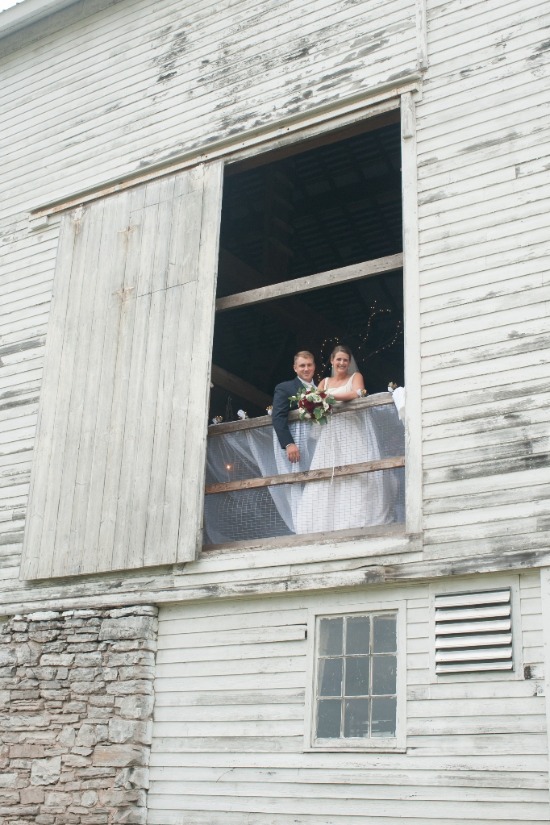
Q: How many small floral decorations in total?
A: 5